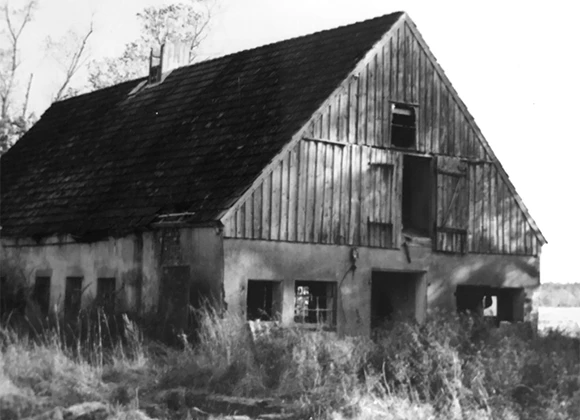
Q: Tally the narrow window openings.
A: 3